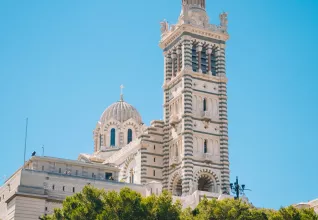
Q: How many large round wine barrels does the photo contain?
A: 0